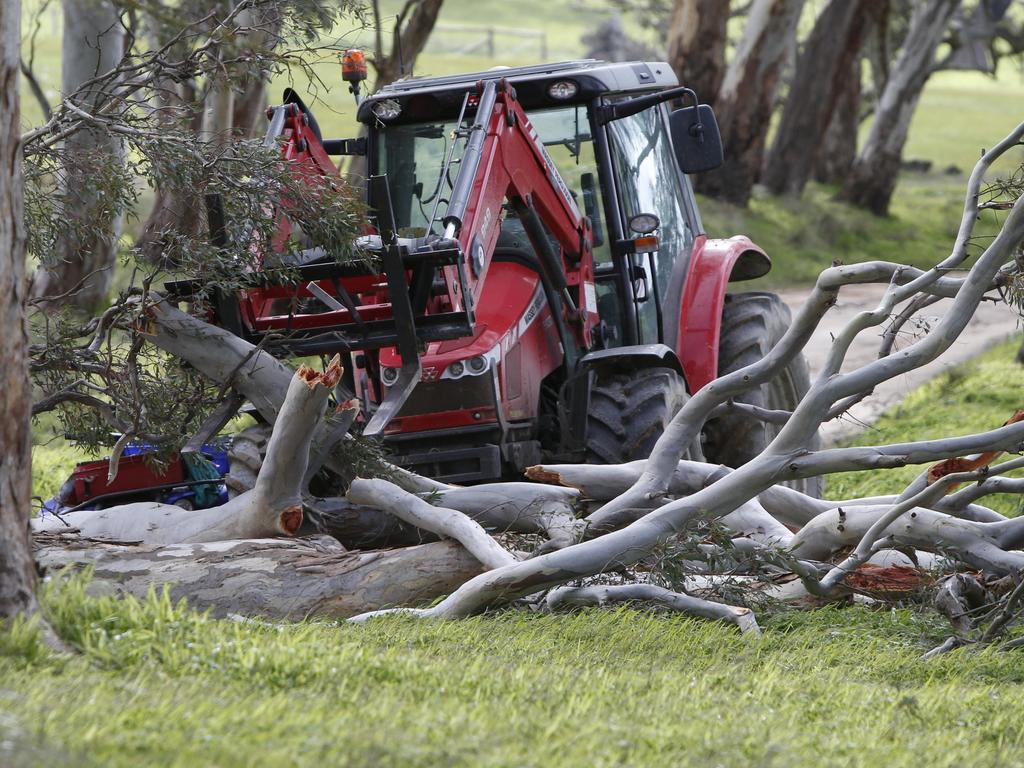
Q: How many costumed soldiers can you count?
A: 0